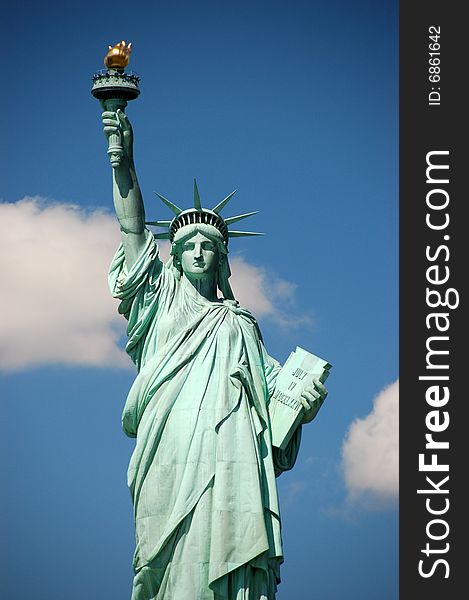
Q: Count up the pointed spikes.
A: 7